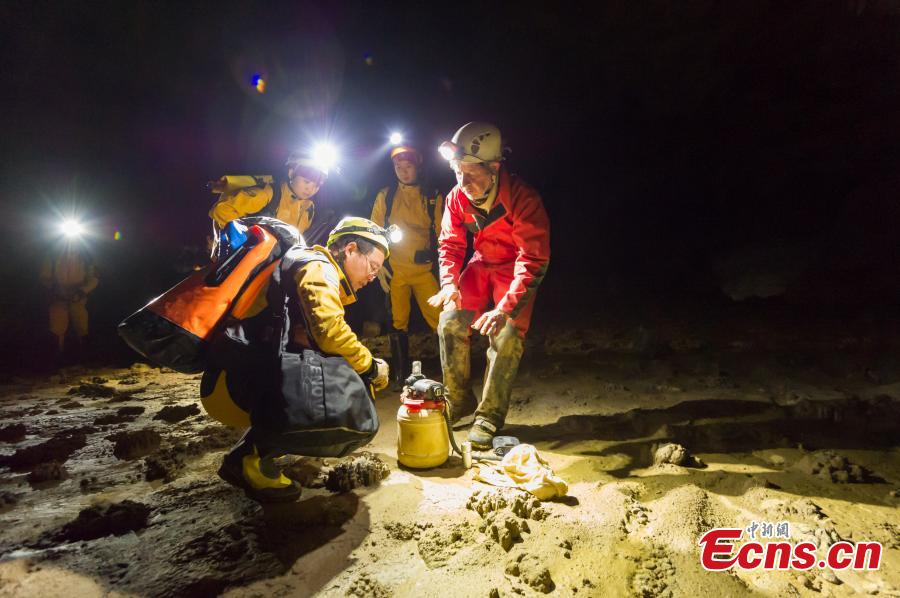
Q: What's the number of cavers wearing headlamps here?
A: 5